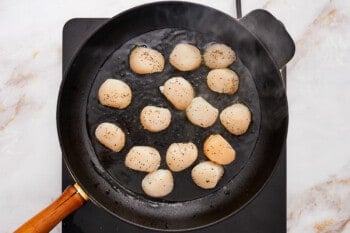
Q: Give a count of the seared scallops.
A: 15